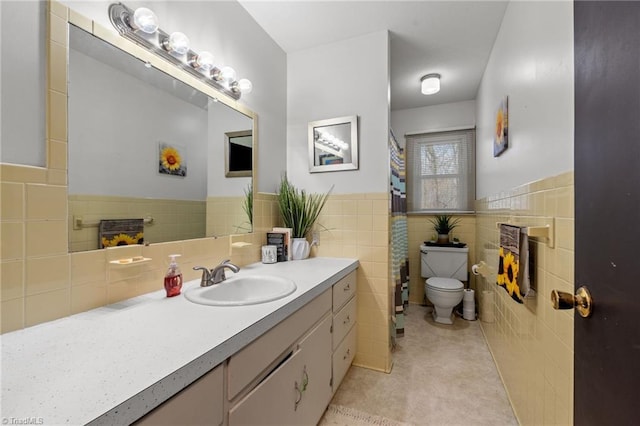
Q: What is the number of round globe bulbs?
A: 5